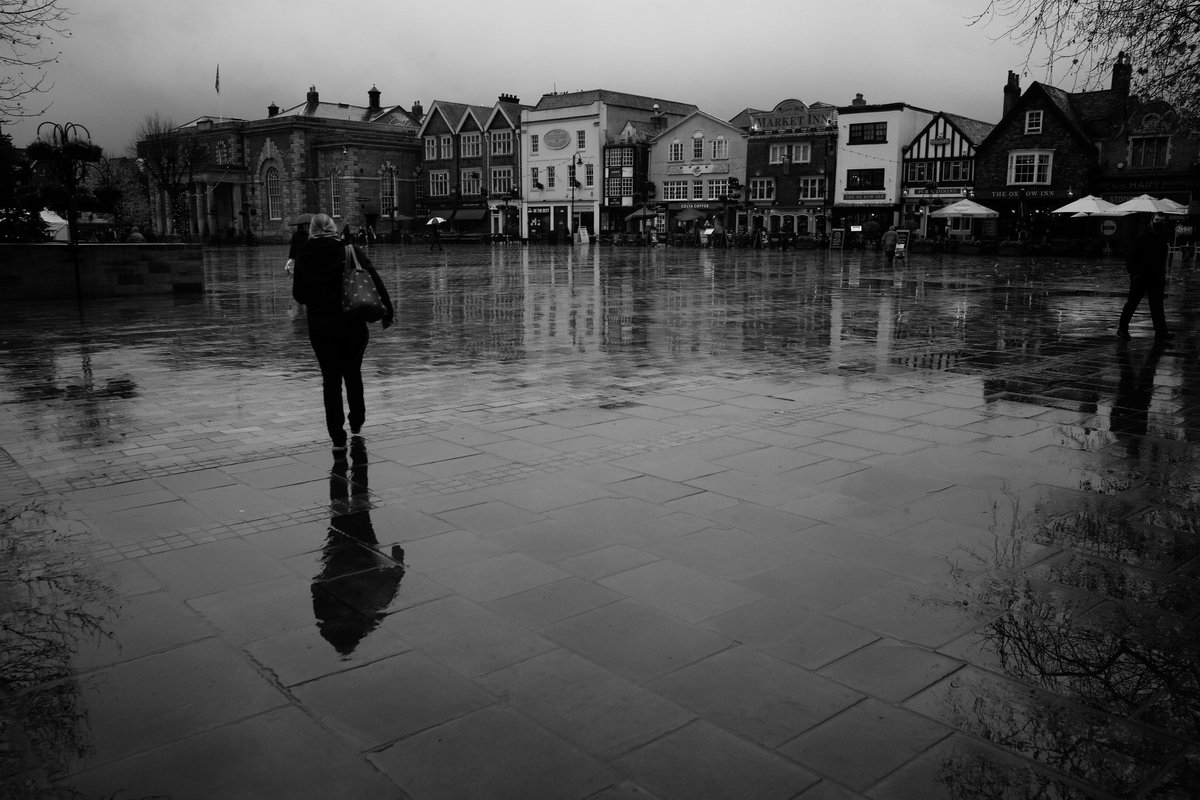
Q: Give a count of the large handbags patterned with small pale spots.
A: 1